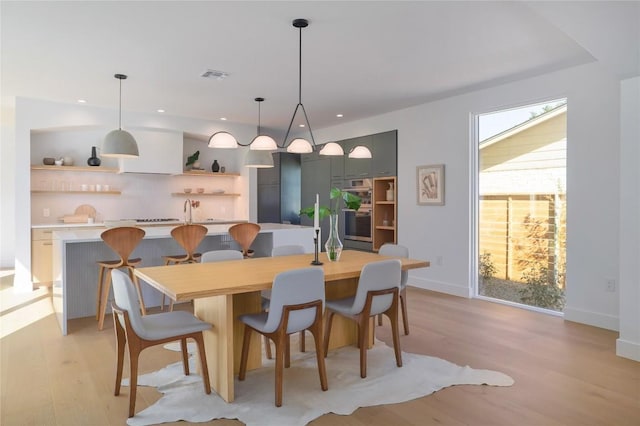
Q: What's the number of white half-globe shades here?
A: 5